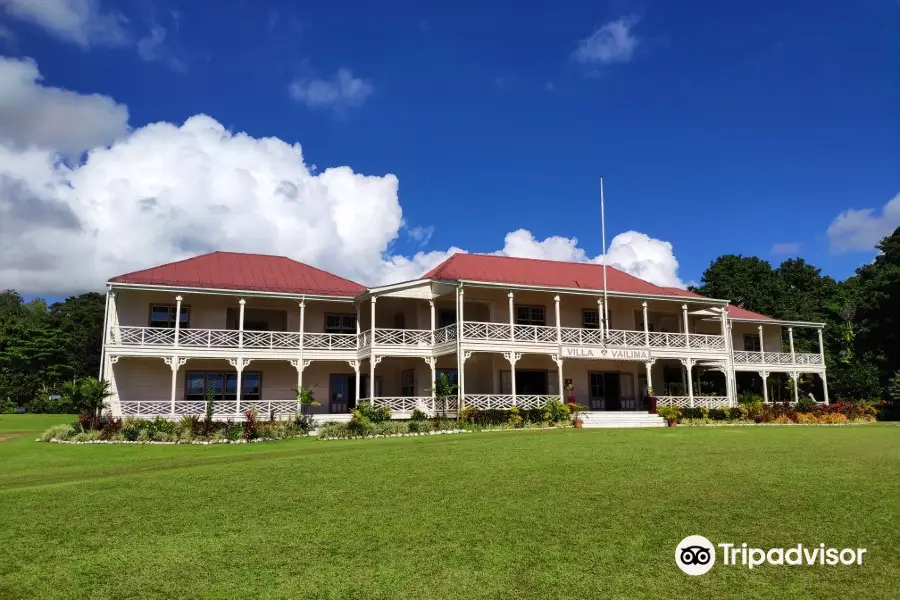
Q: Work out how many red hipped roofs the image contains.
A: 3